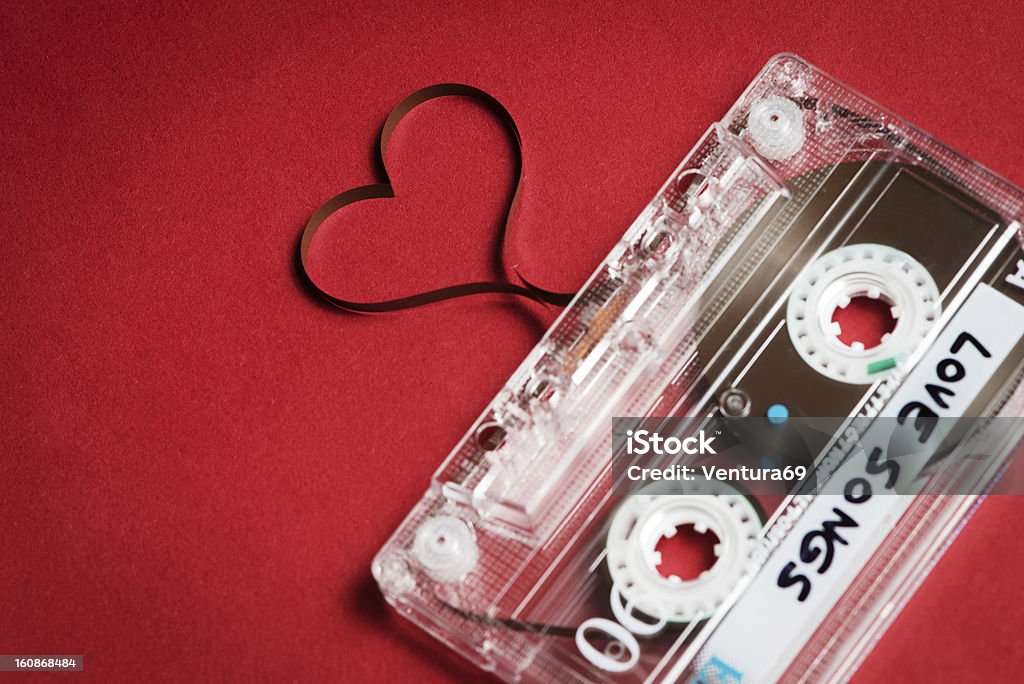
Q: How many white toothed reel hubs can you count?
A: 2